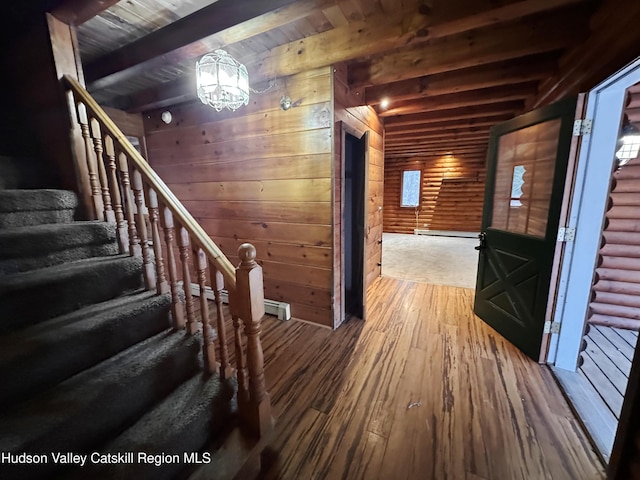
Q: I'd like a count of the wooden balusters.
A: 11